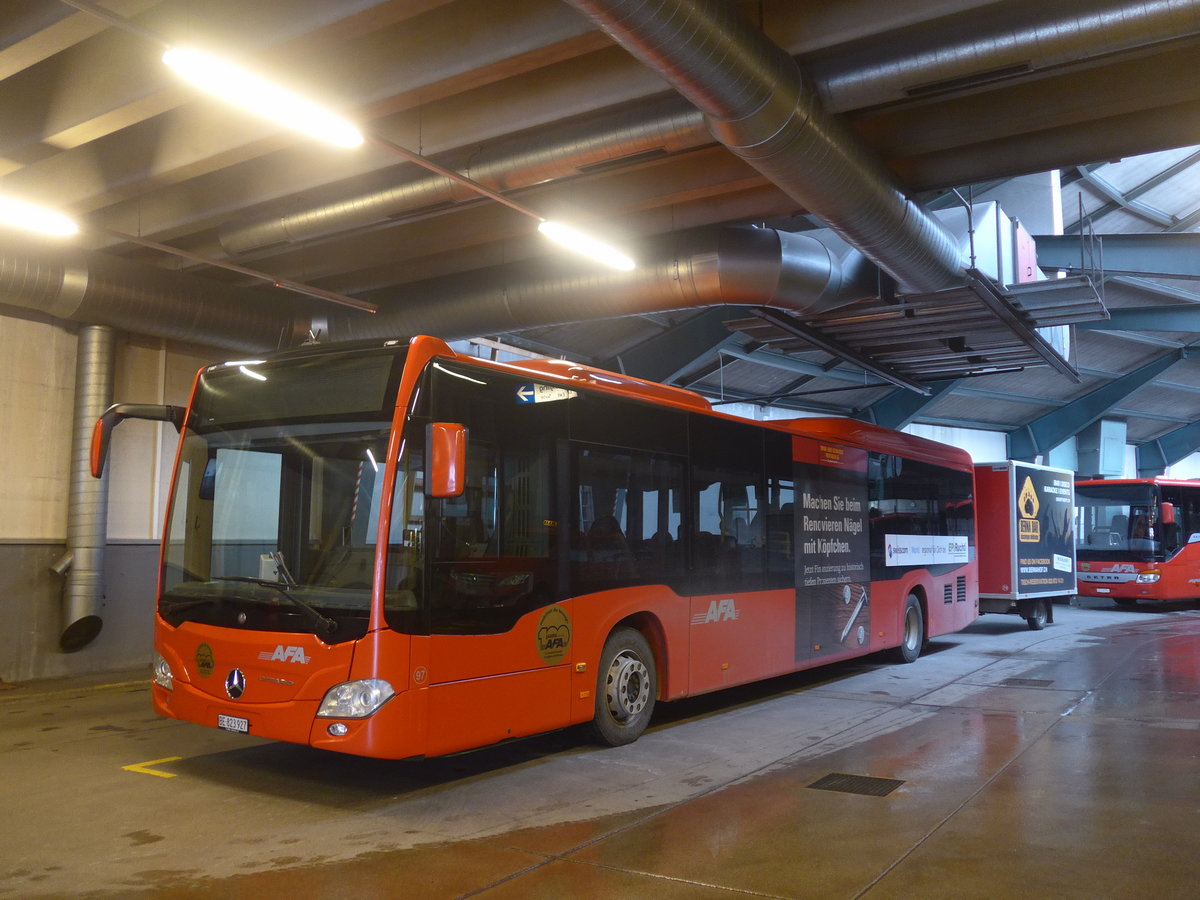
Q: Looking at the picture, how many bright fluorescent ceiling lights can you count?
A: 3